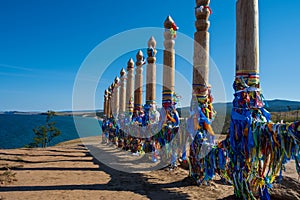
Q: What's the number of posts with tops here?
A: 9